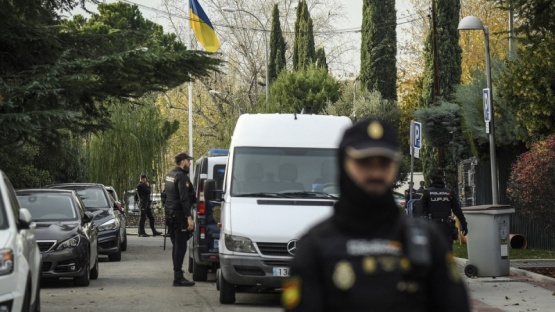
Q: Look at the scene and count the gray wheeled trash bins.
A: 1